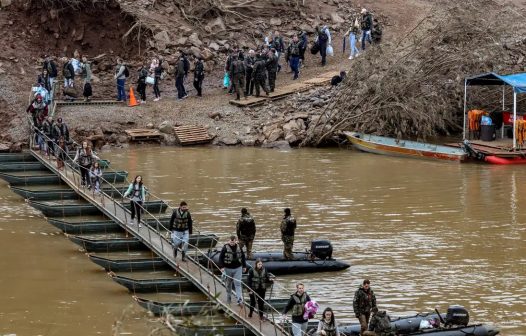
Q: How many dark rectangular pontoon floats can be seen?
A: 11